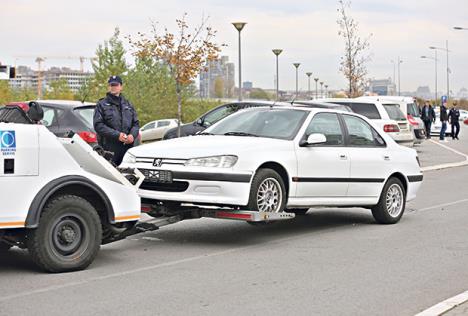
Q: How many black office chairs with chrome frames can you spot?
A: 0